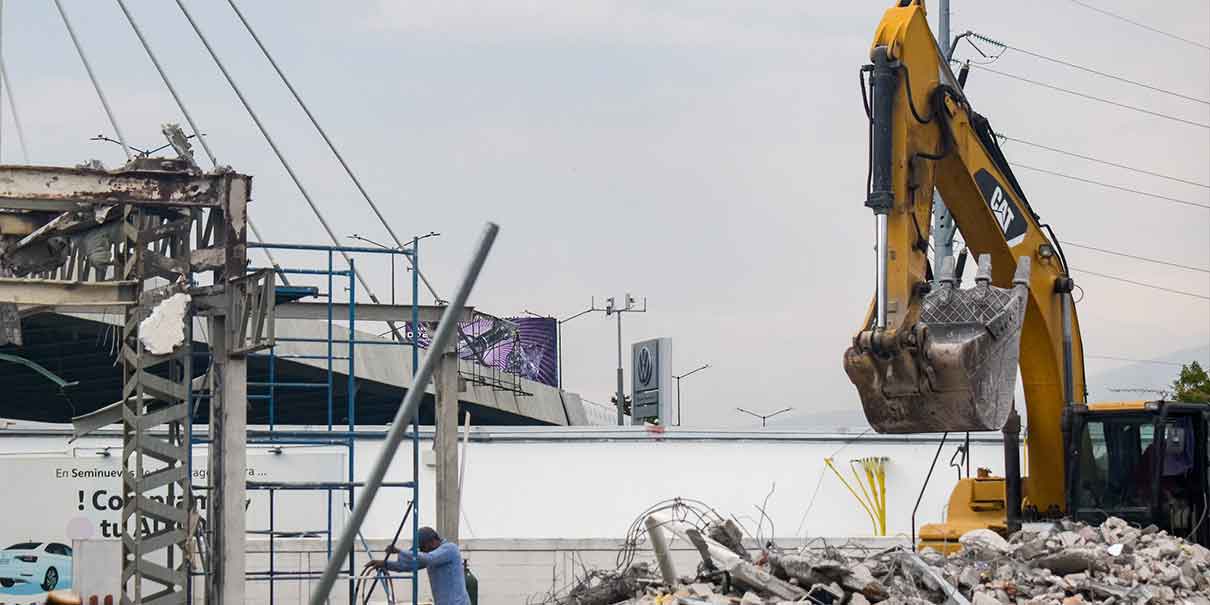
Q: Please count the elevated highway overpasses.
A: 1